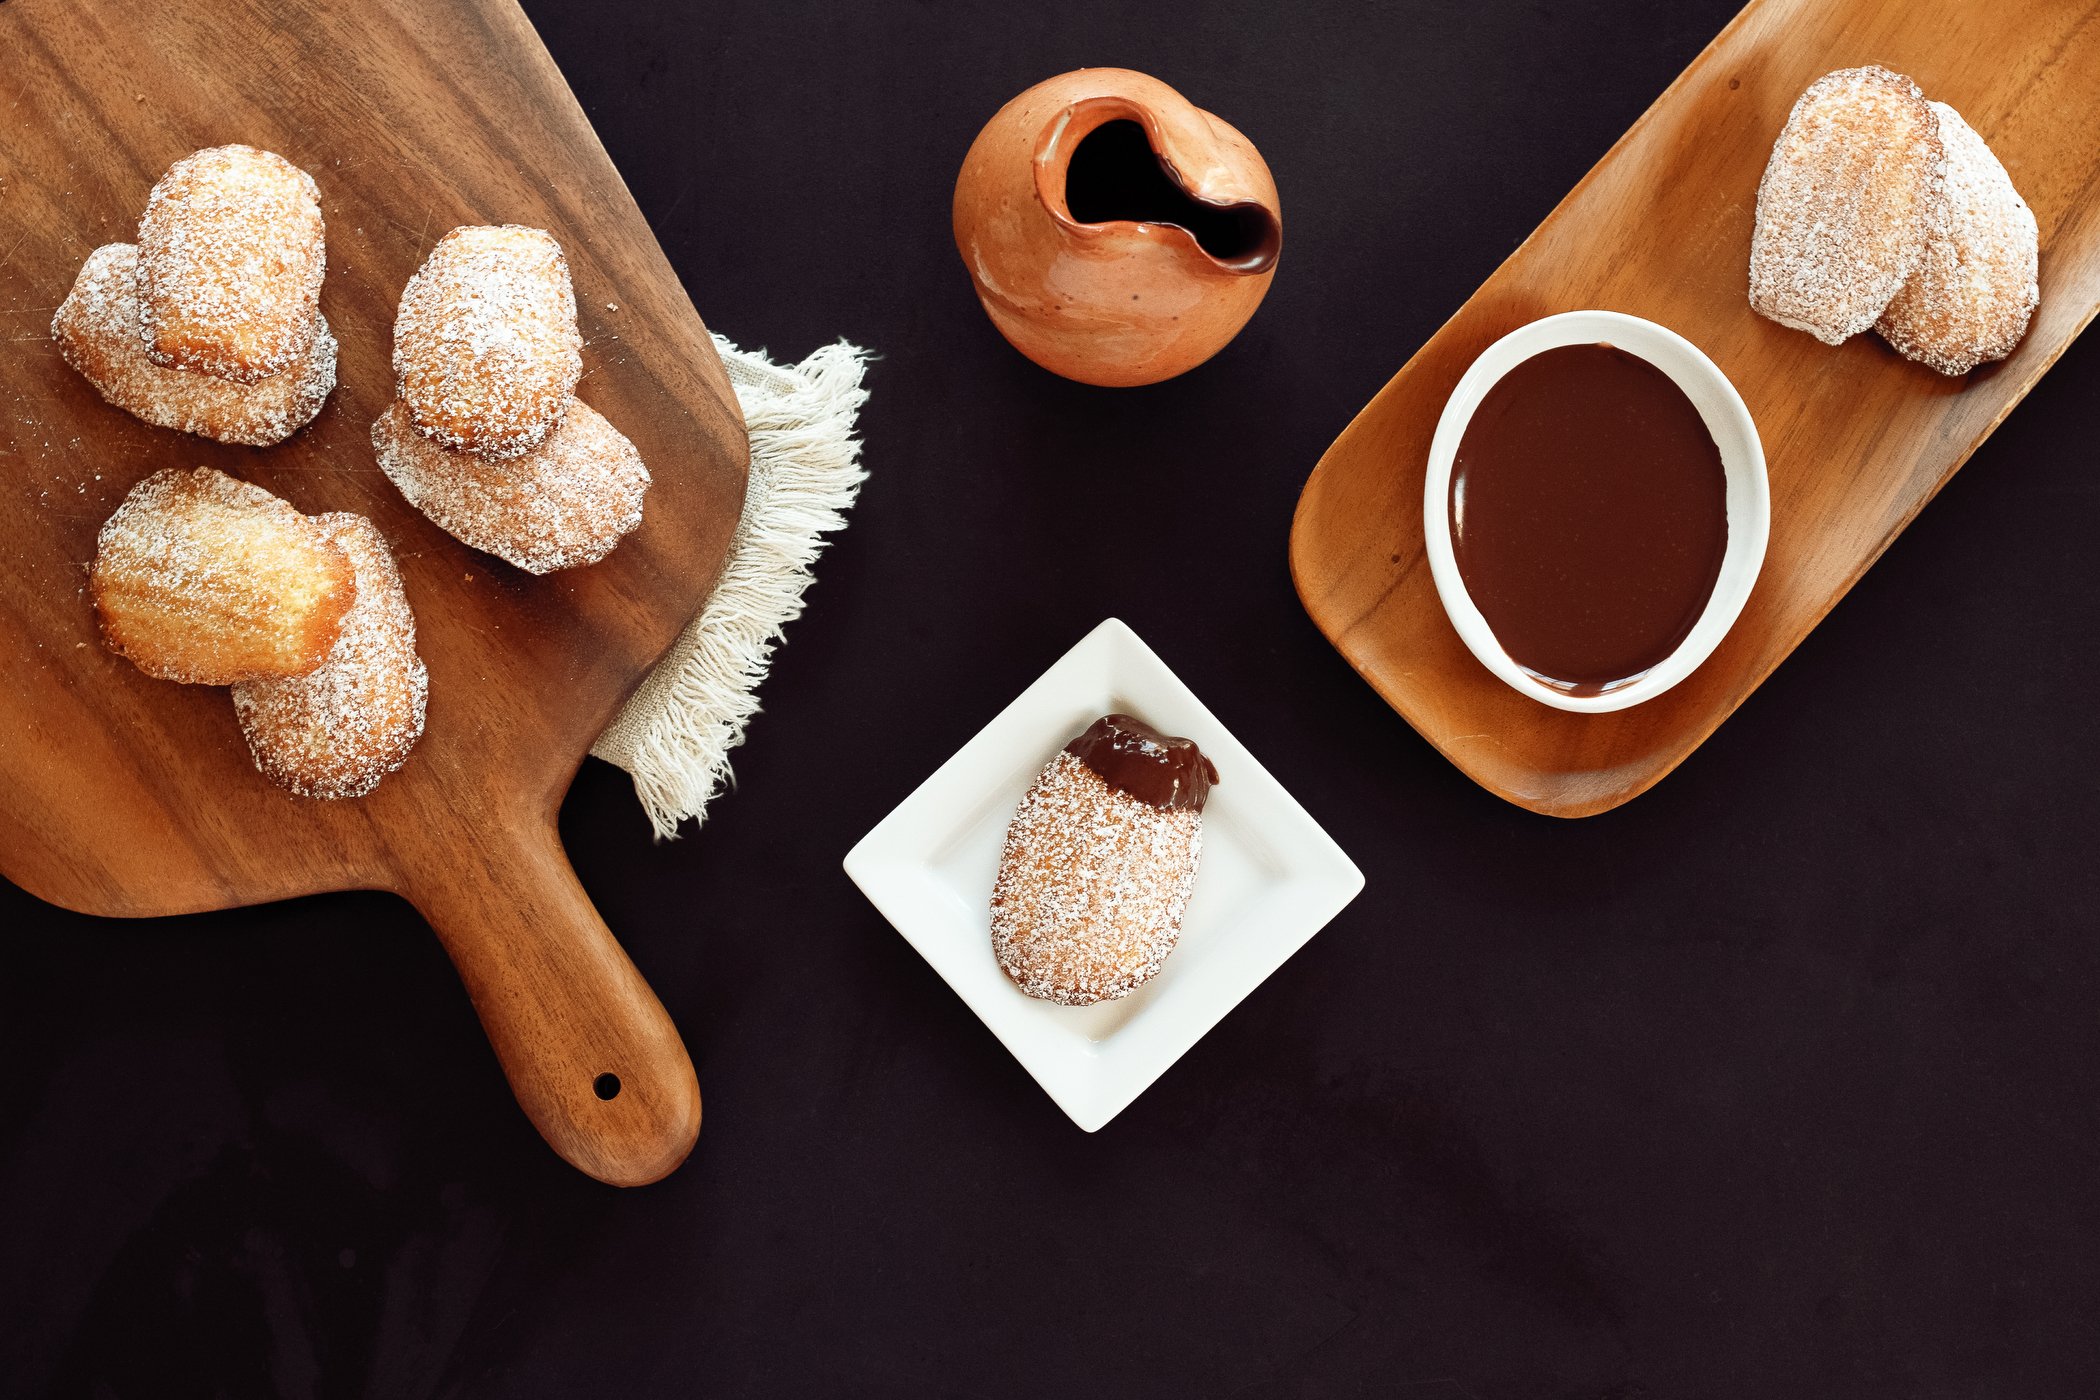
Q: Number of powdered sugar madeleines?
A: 9